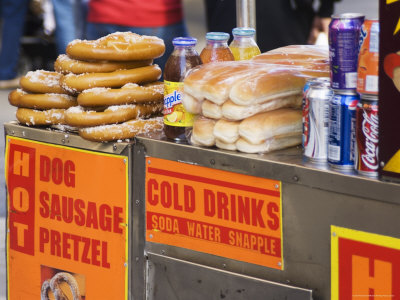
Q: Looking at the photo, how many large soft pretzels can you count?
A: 9